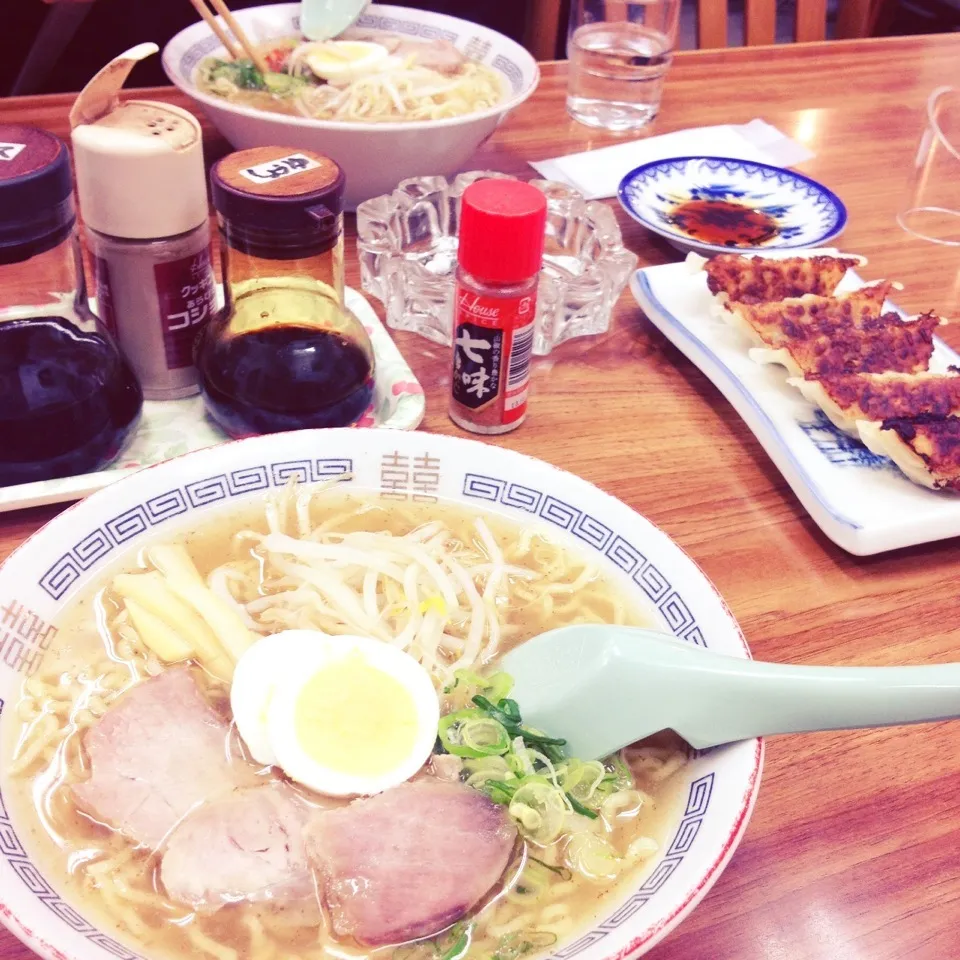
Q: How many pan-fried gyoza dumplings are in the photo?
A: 5